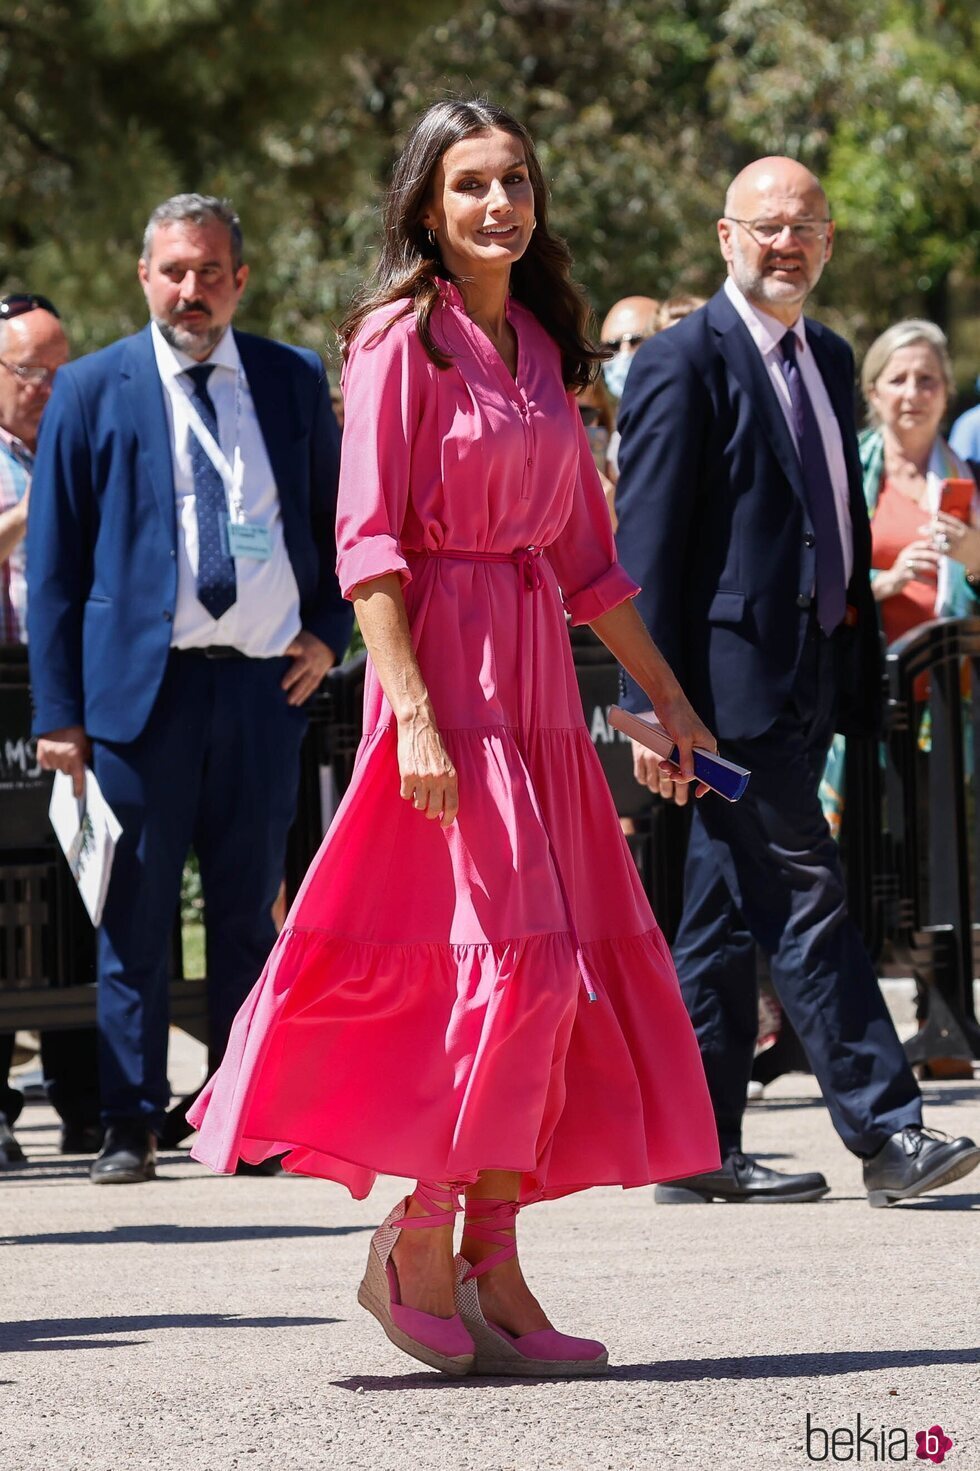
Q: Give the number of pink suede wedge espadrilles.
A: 2